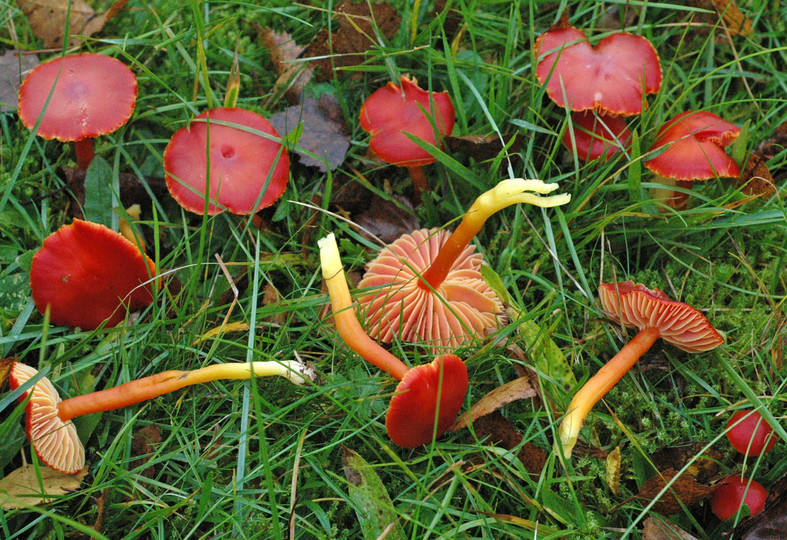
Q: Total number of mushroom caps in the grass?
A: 13